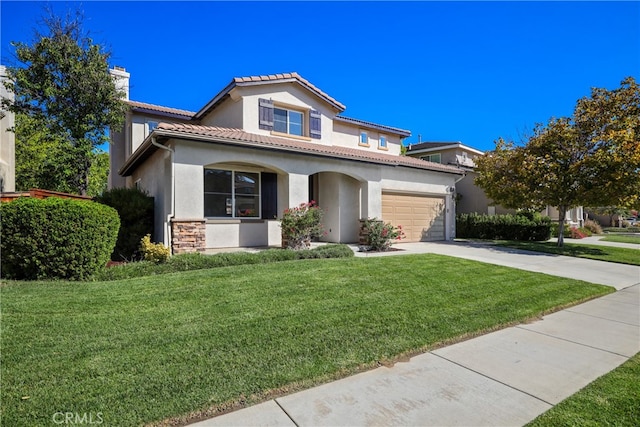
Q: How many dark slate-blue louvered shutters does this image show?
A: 3